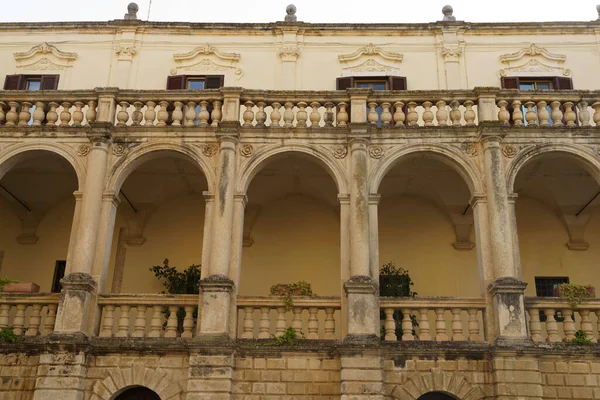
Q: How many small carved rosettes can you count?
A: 8